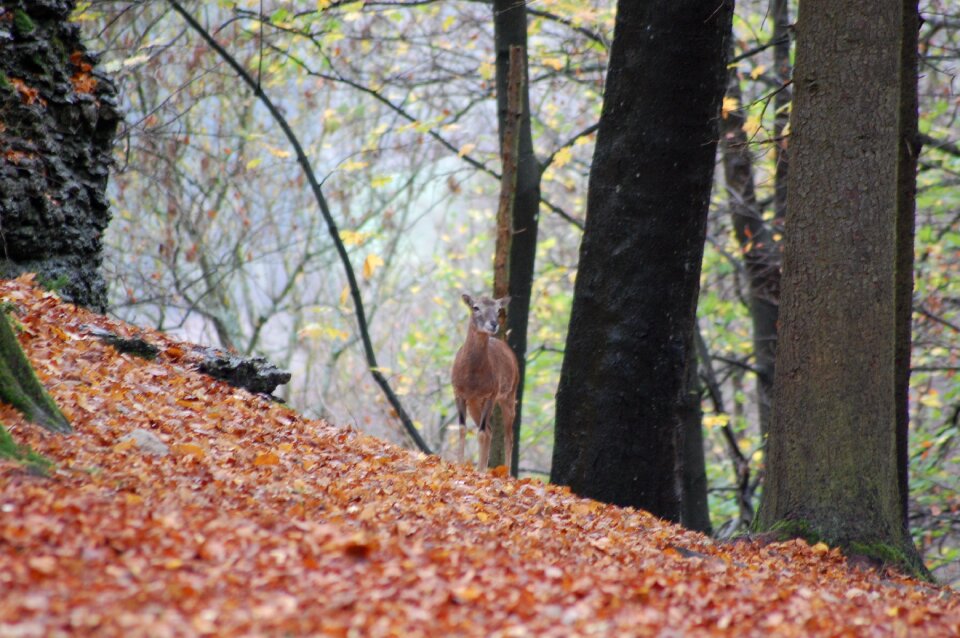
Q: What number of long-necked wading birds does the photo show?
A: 0